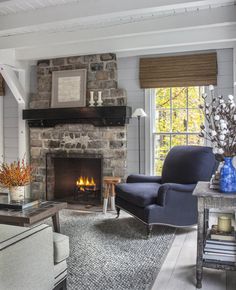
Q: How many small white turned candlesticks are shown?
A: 2